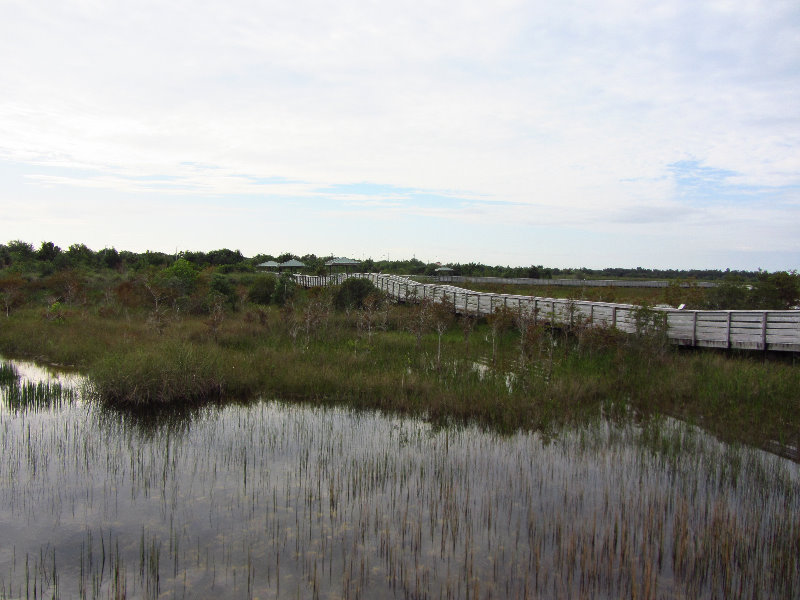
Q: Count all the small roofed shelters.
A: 4